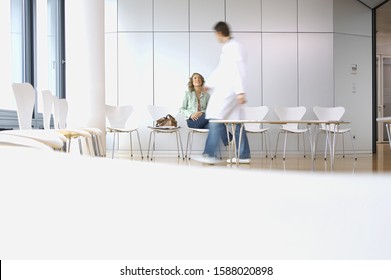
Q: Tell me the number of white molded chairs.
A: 10